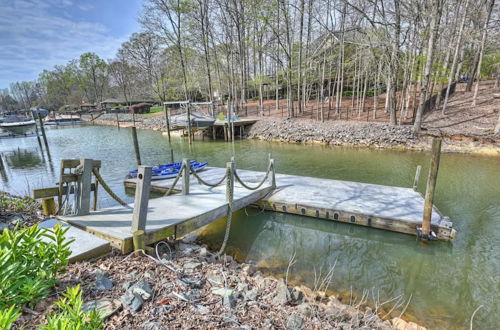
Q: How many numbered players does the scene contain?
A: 0